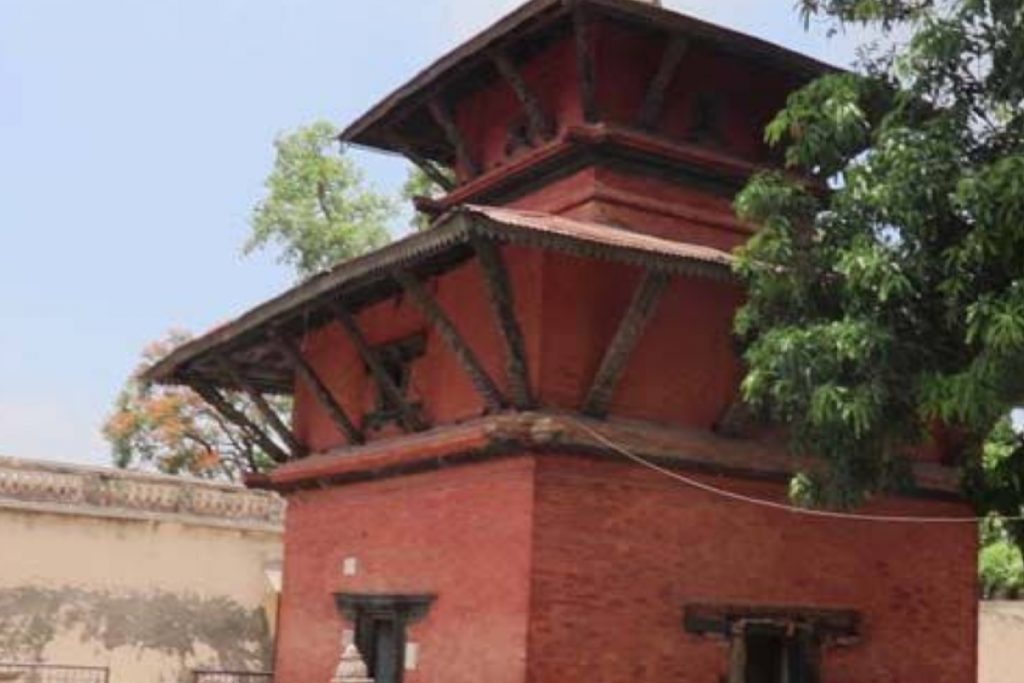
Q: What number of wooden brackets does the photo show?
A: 13